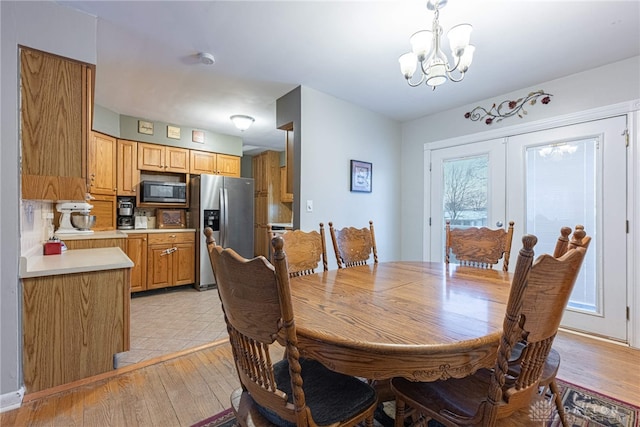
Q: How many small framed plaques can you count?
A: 3